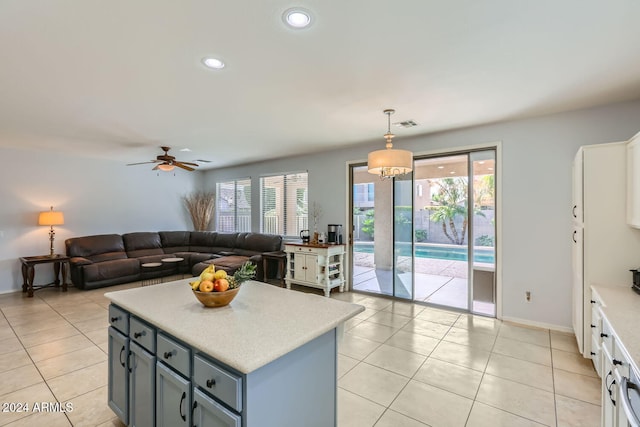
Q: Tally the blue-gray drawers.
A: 4